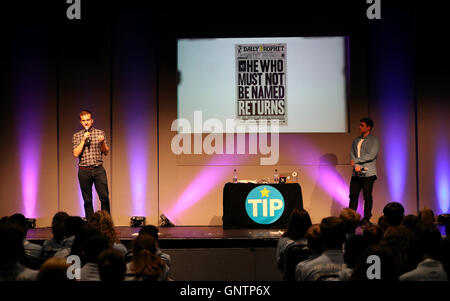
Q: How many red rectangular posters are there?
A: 0